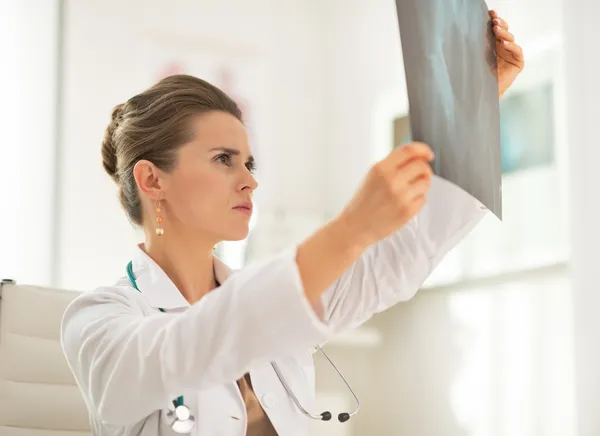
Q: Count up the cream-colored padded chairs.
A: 1